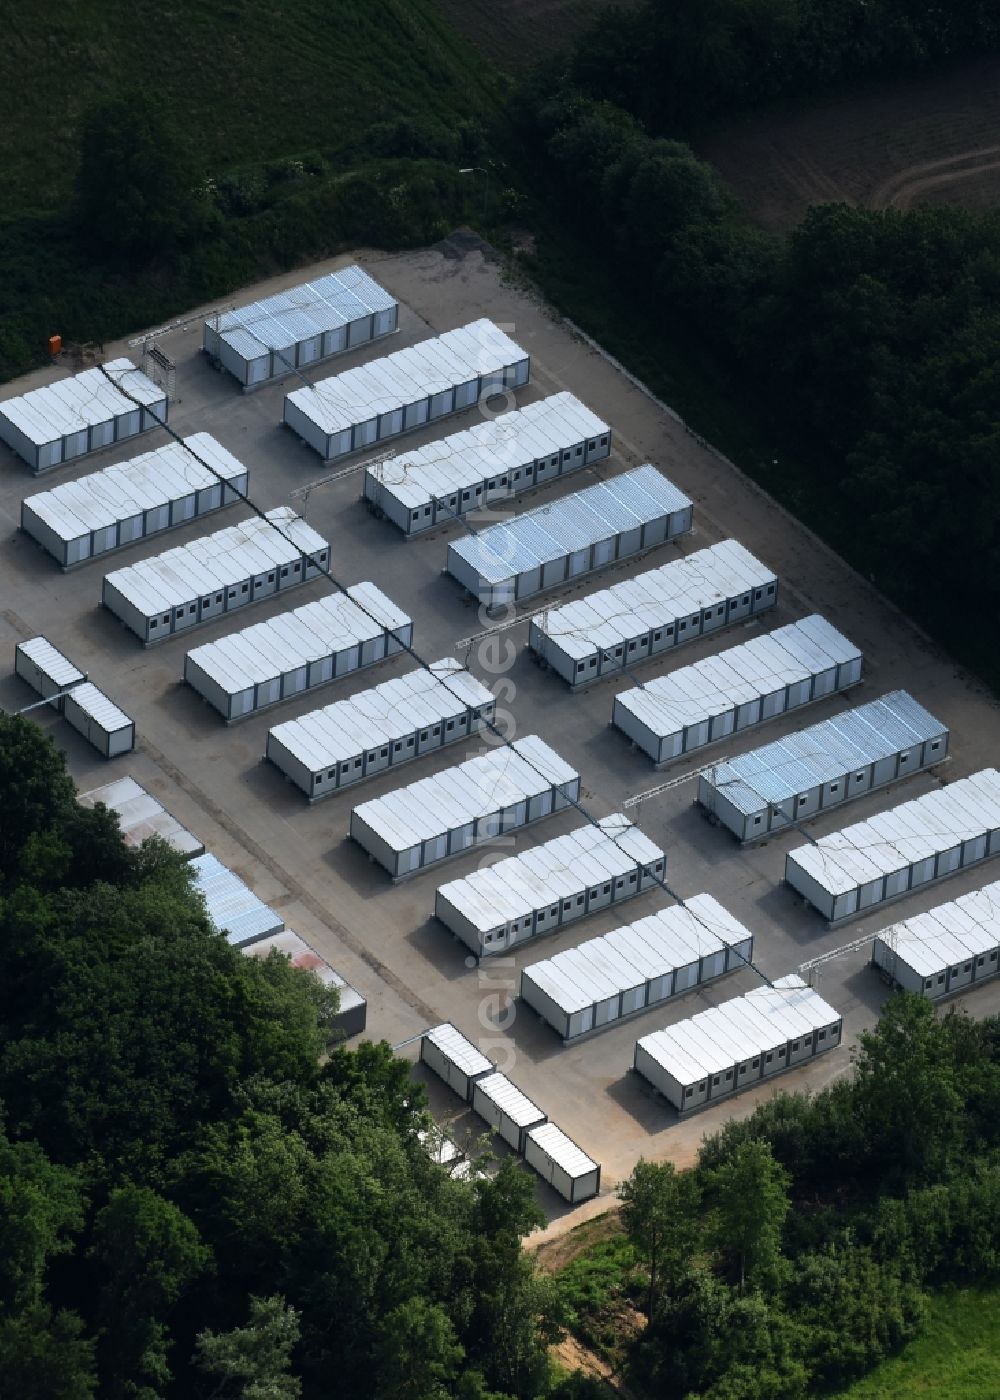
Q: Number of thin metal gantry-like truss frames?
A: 5